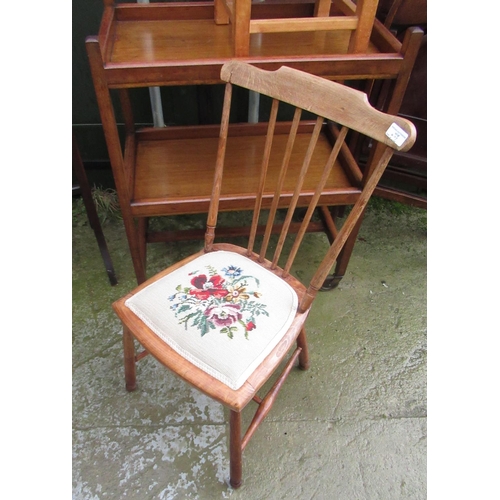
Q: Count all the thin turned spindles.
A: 4